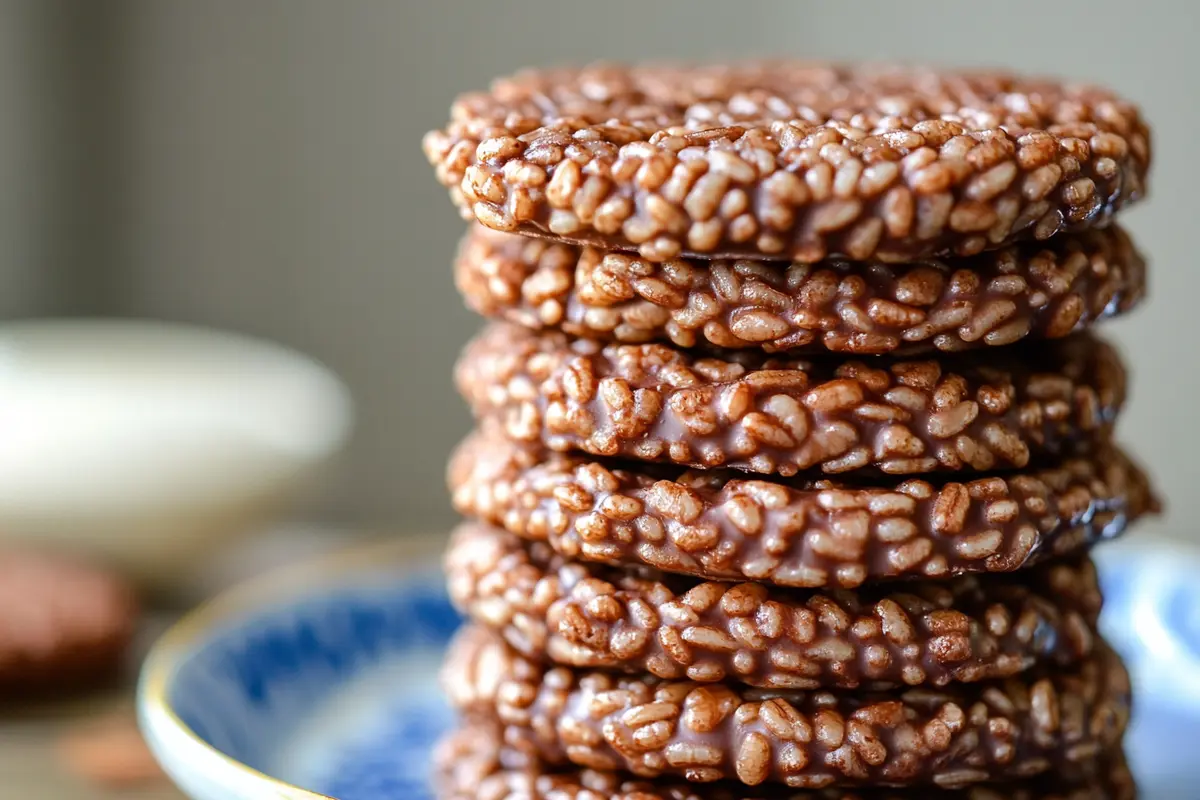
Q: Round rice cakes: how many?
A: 7